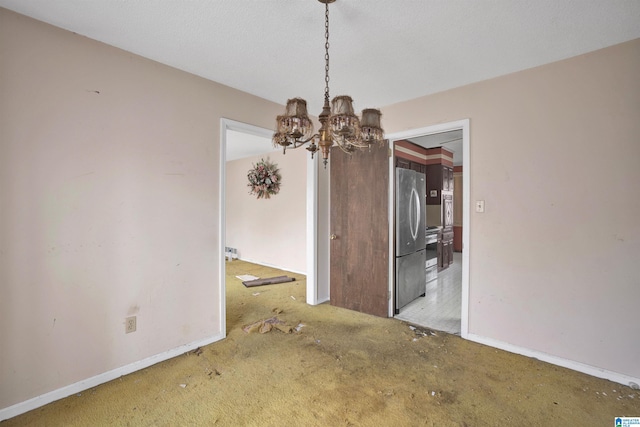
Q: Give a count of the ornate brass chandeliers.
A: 1